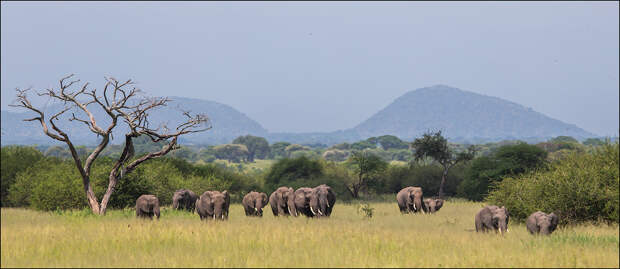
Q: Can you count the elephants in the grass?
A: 11